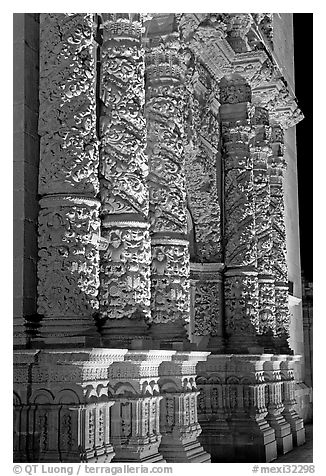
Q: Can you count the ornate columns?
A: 6